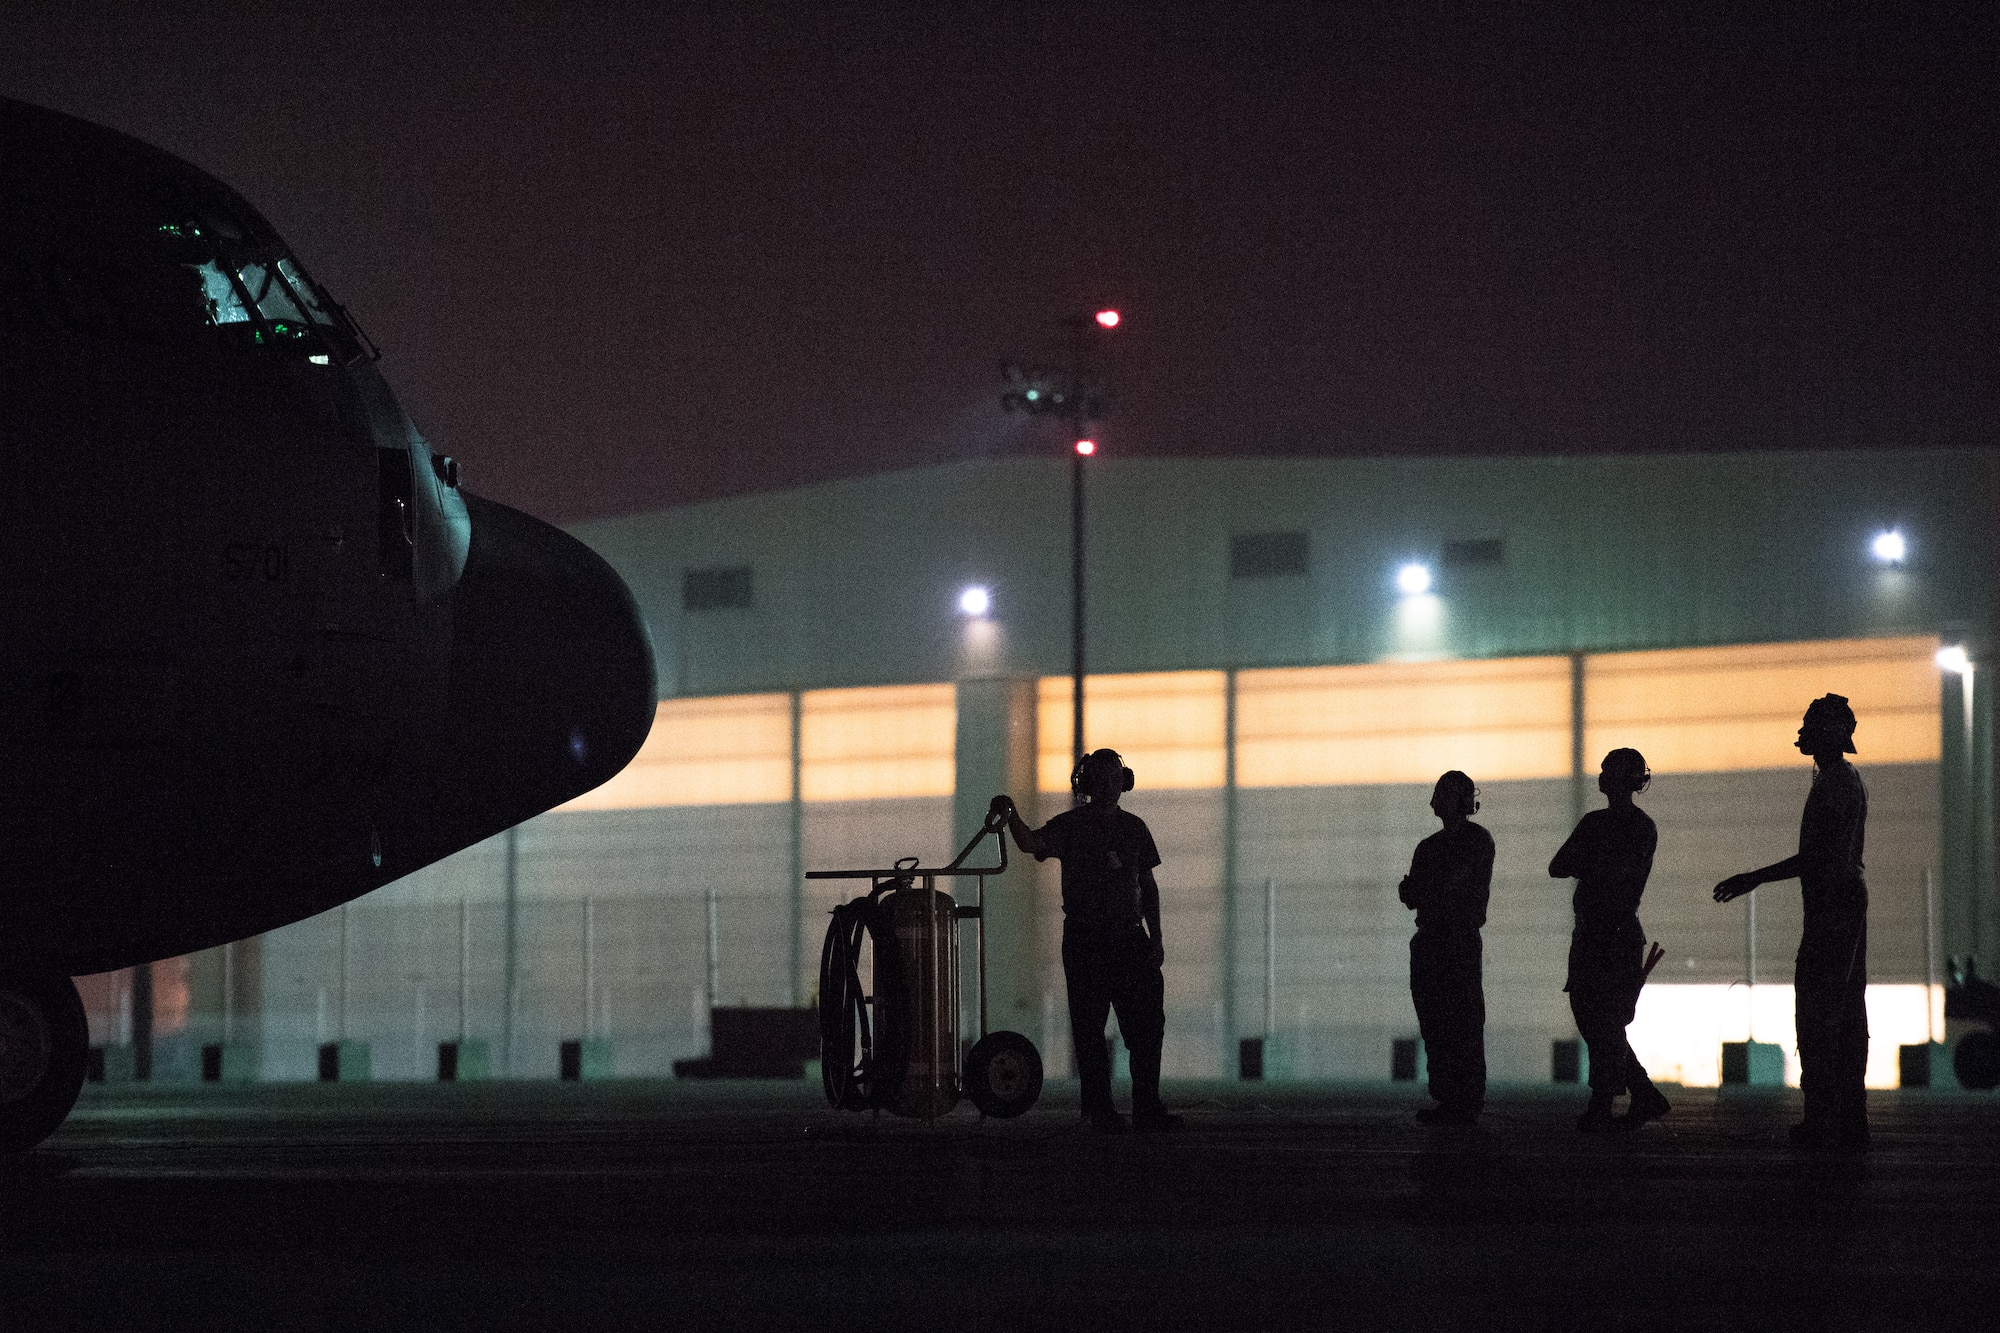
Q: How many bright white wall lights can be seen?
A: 4